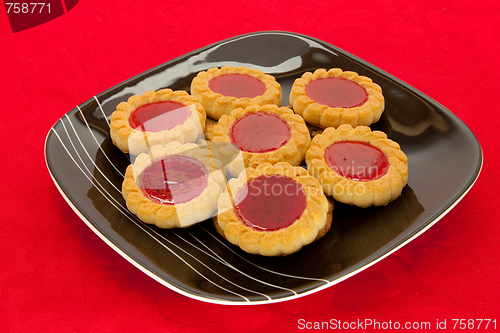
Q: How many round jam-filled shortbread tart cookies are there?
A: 7